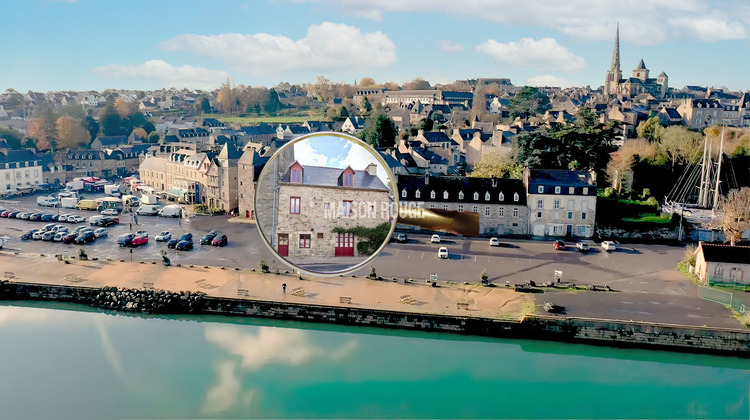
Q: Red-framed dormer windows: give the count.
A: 2